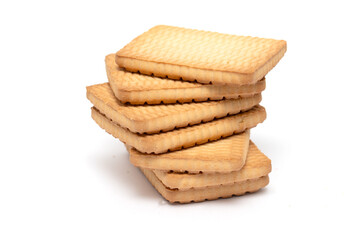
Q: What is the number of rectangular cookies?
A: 7